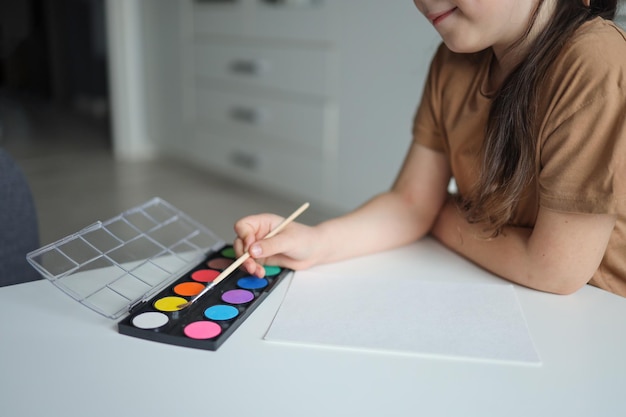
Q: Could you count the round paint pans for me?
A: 11